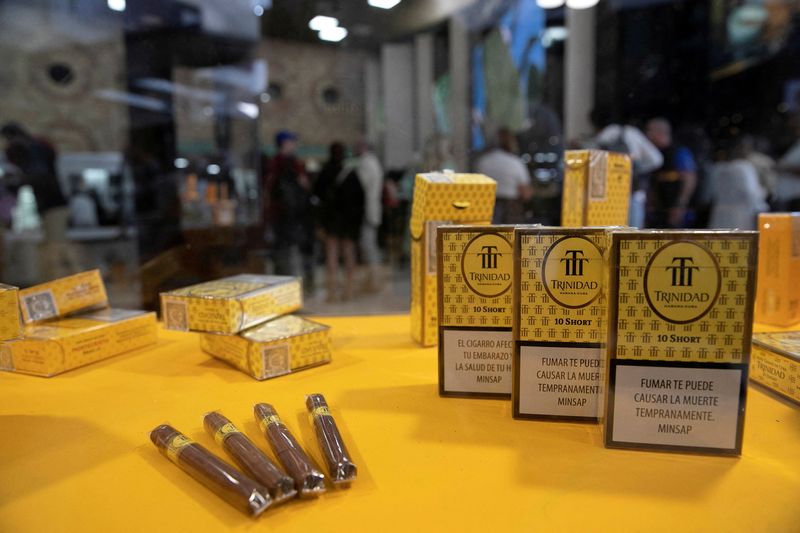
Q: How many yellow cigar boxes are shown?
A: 12